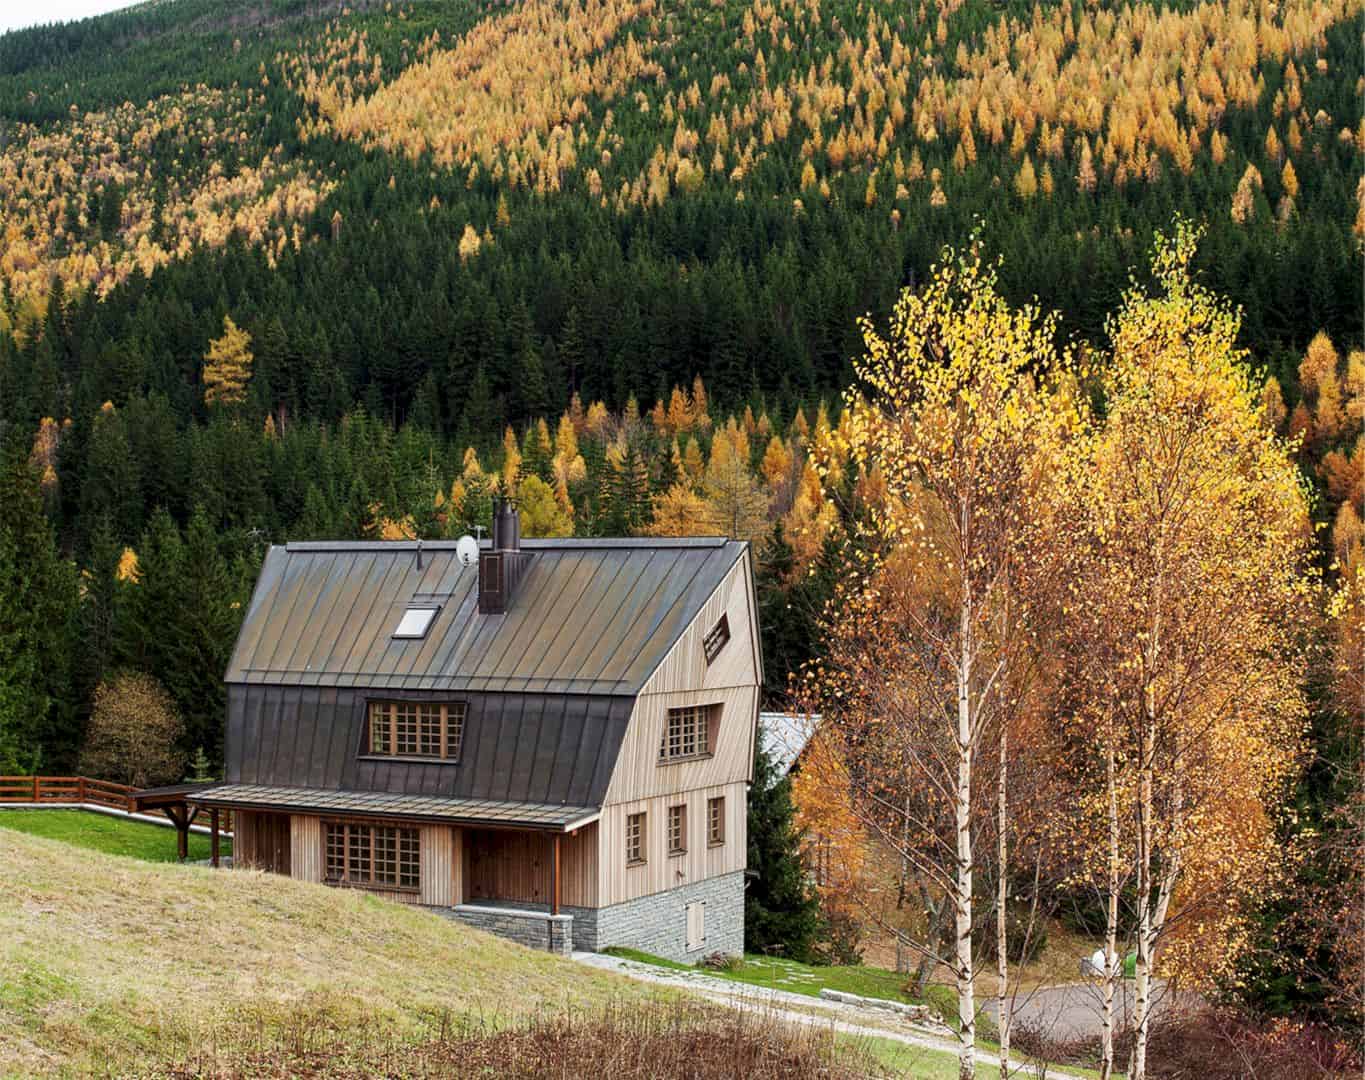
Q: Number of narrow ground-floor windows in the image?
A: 3